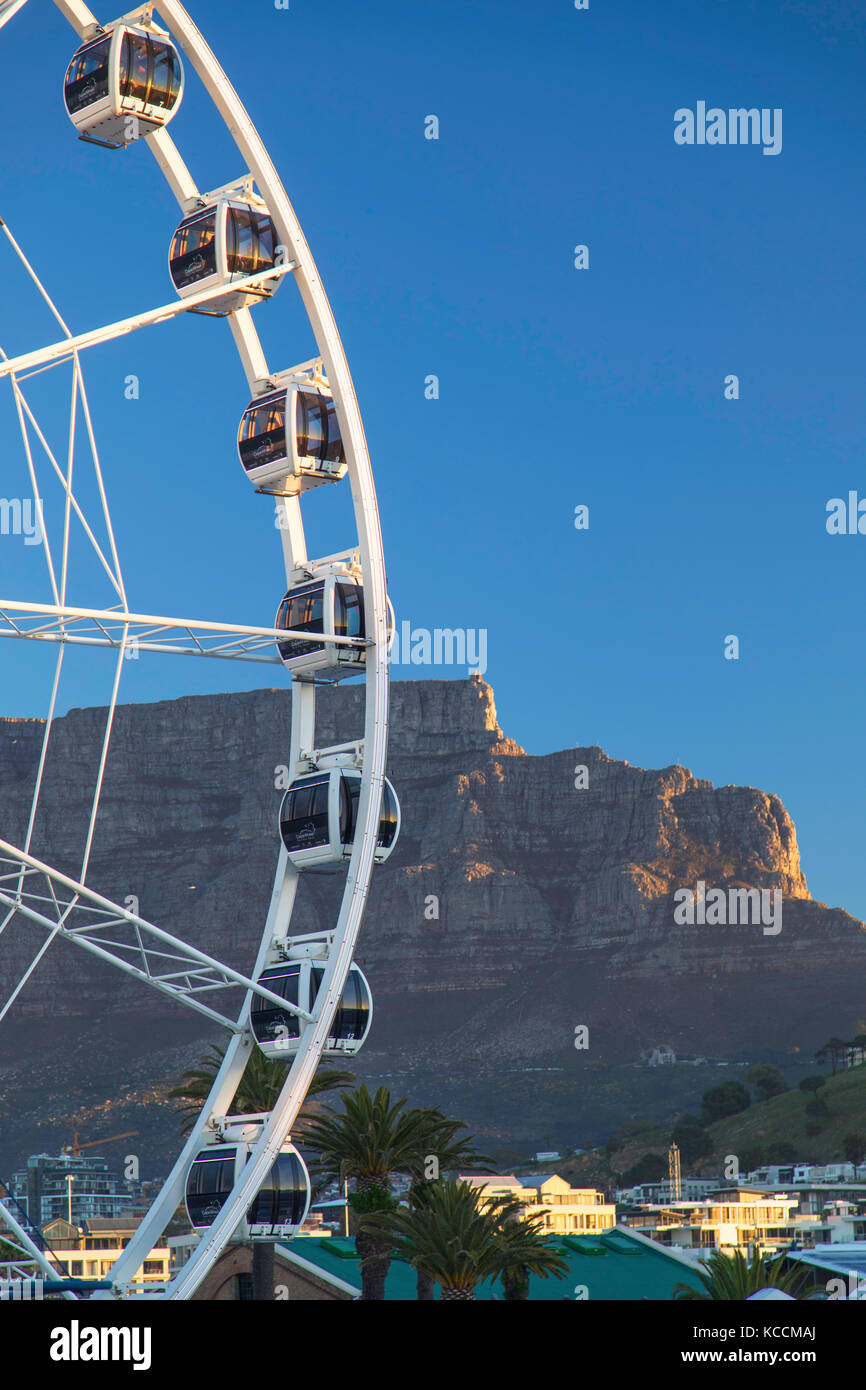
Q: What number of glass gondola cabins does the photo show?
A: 7